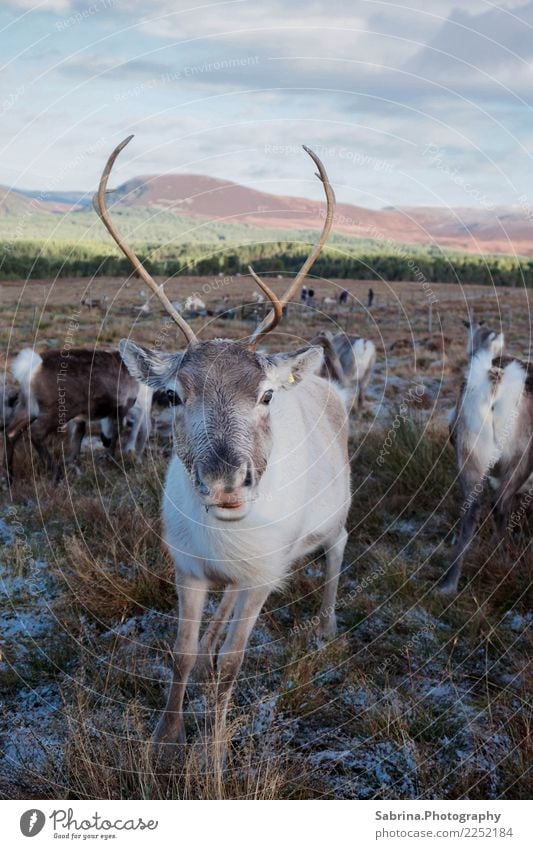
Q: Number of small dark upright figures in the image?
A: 4